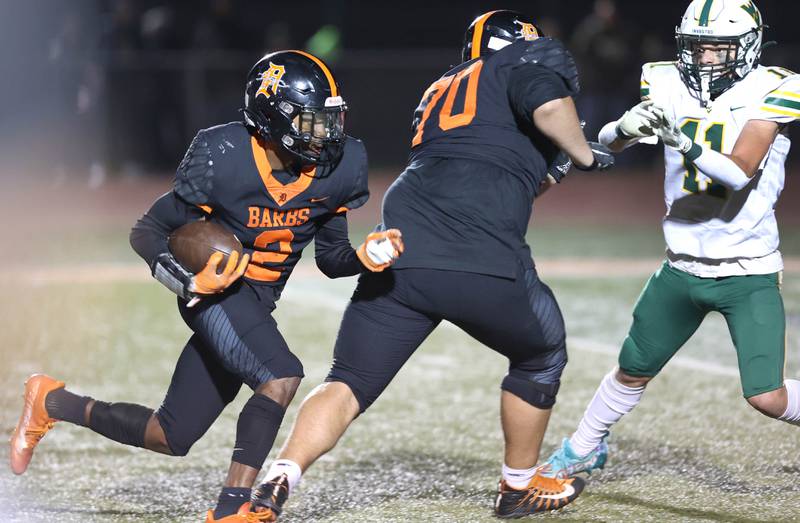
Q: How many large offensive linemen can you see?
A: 1